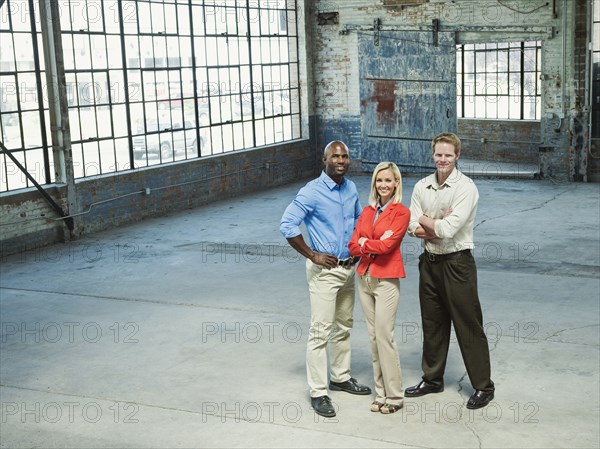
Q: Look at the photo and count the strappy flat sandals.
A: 2